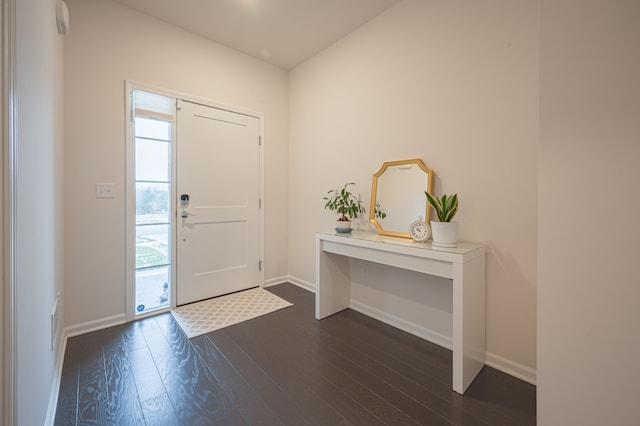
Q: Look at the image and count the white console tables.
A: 1